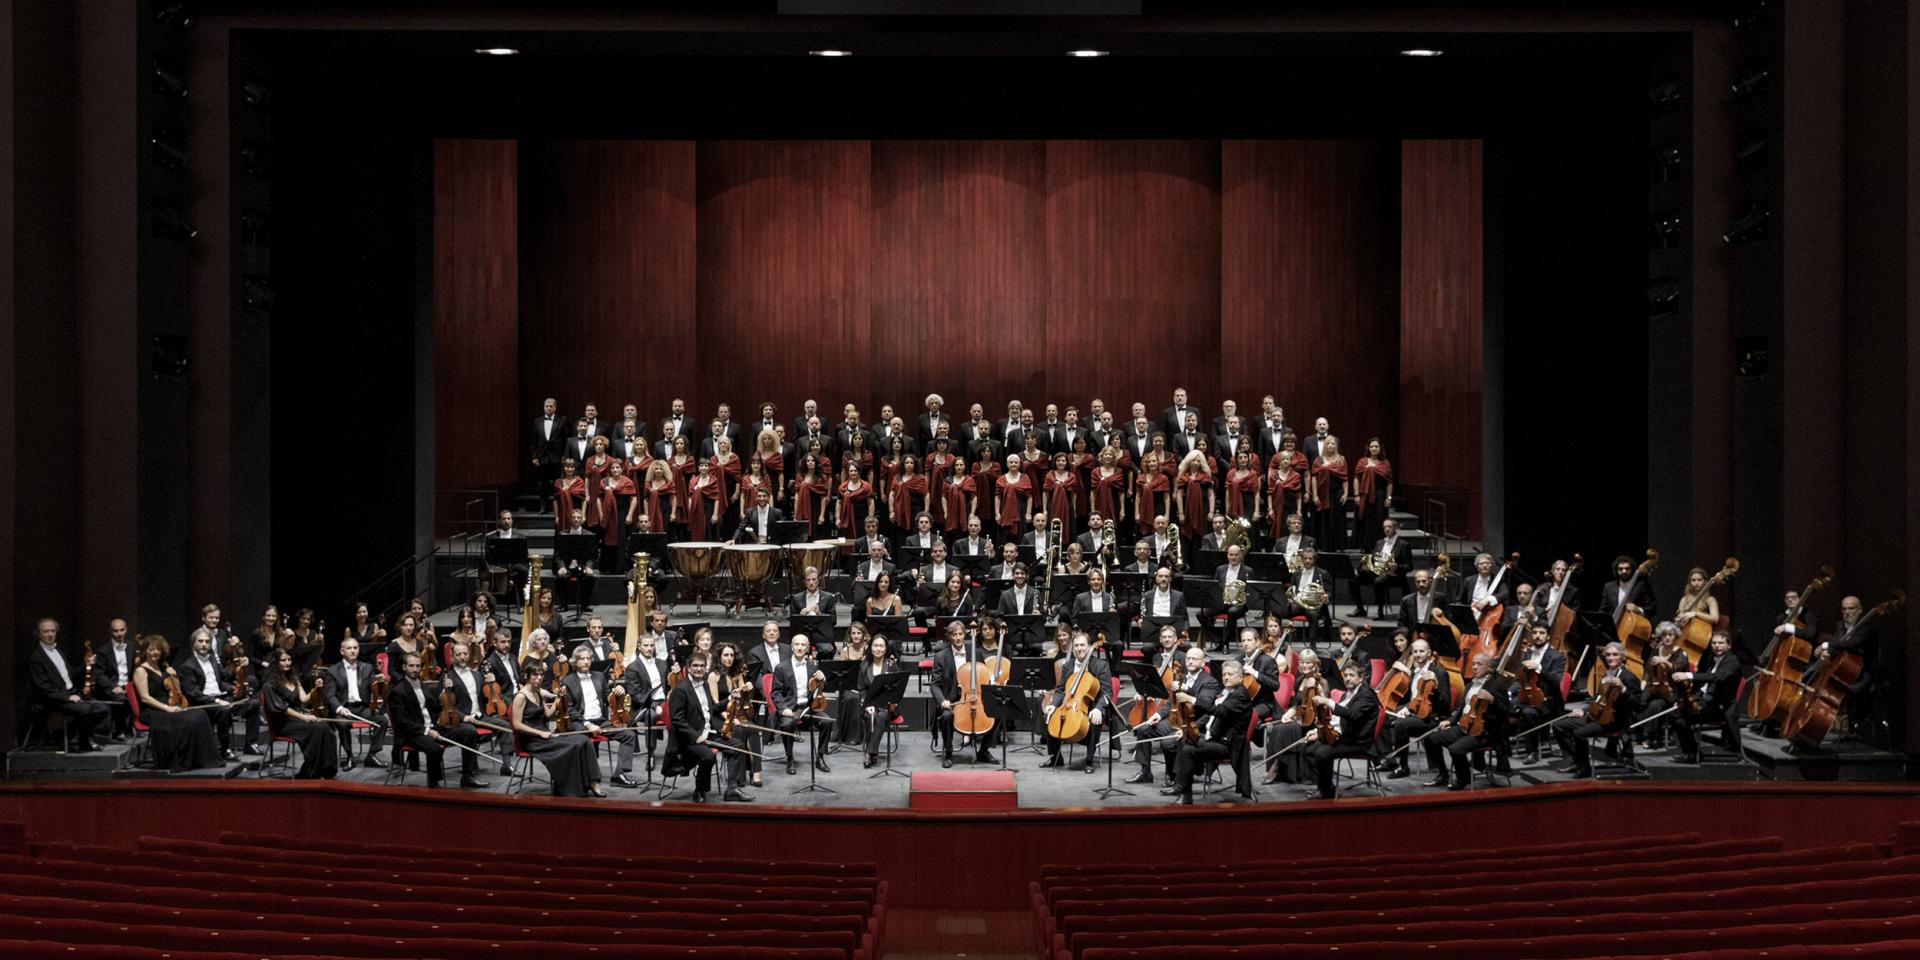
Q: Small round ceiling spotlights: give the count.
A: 4